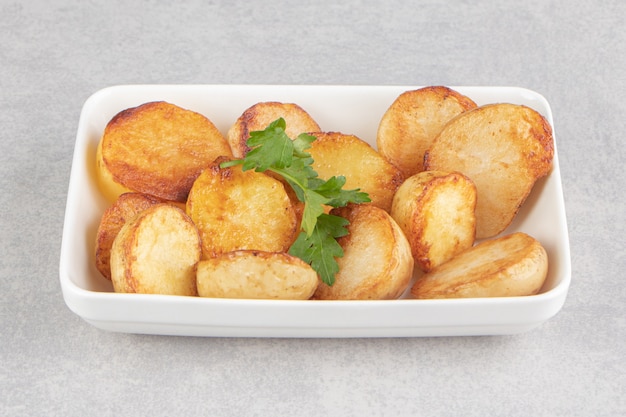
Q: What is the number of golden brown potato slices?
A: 12